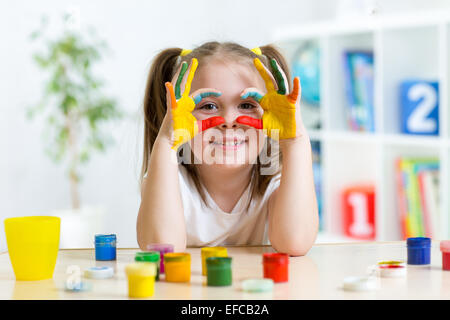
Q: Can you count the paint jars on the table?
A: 10